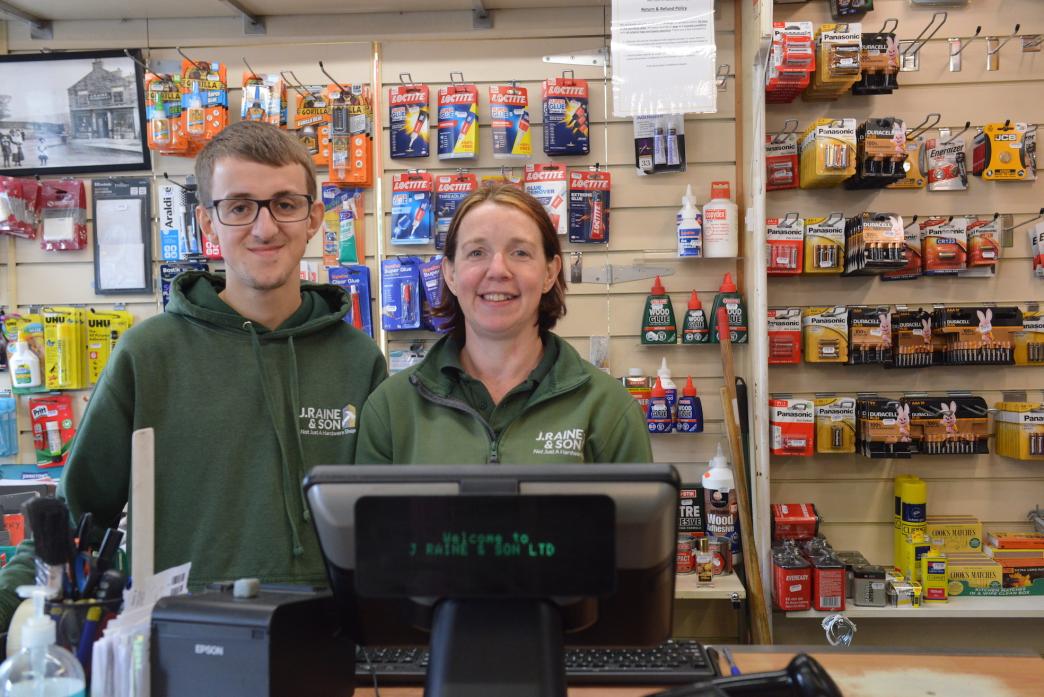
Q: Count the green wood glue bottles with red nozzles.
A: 3